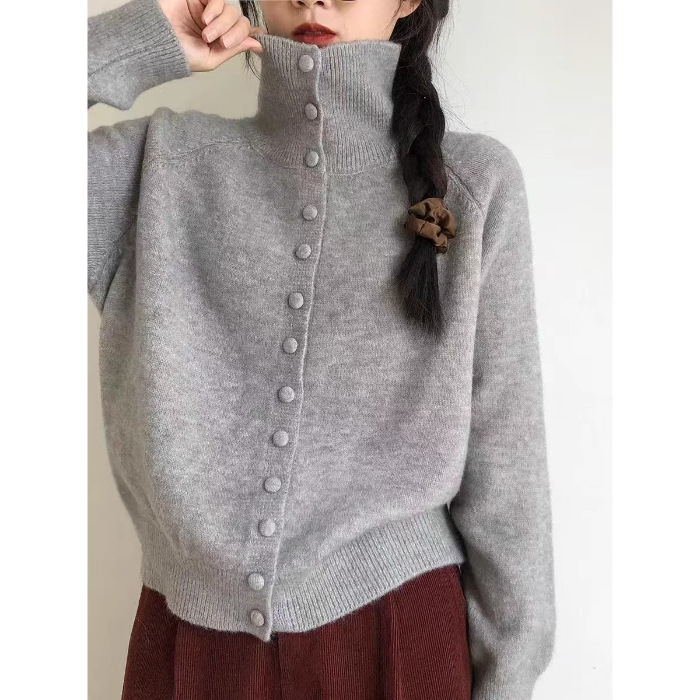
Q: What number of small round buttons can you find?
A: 13